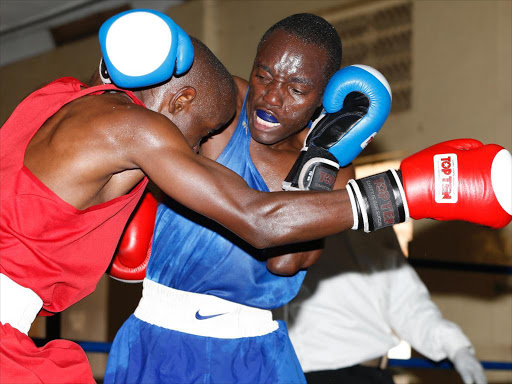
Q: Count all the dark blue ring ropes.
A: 2